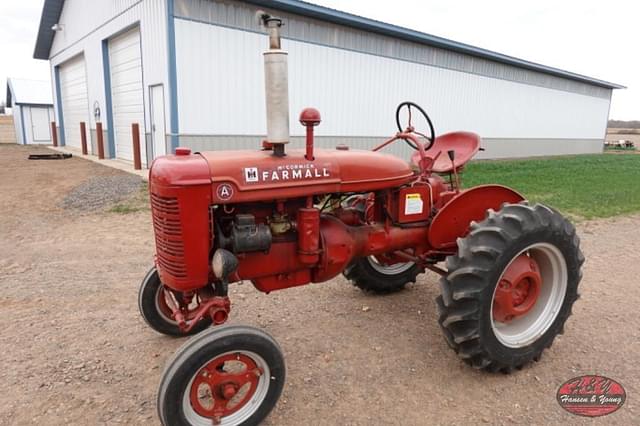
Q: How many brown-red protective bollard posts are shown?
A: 4